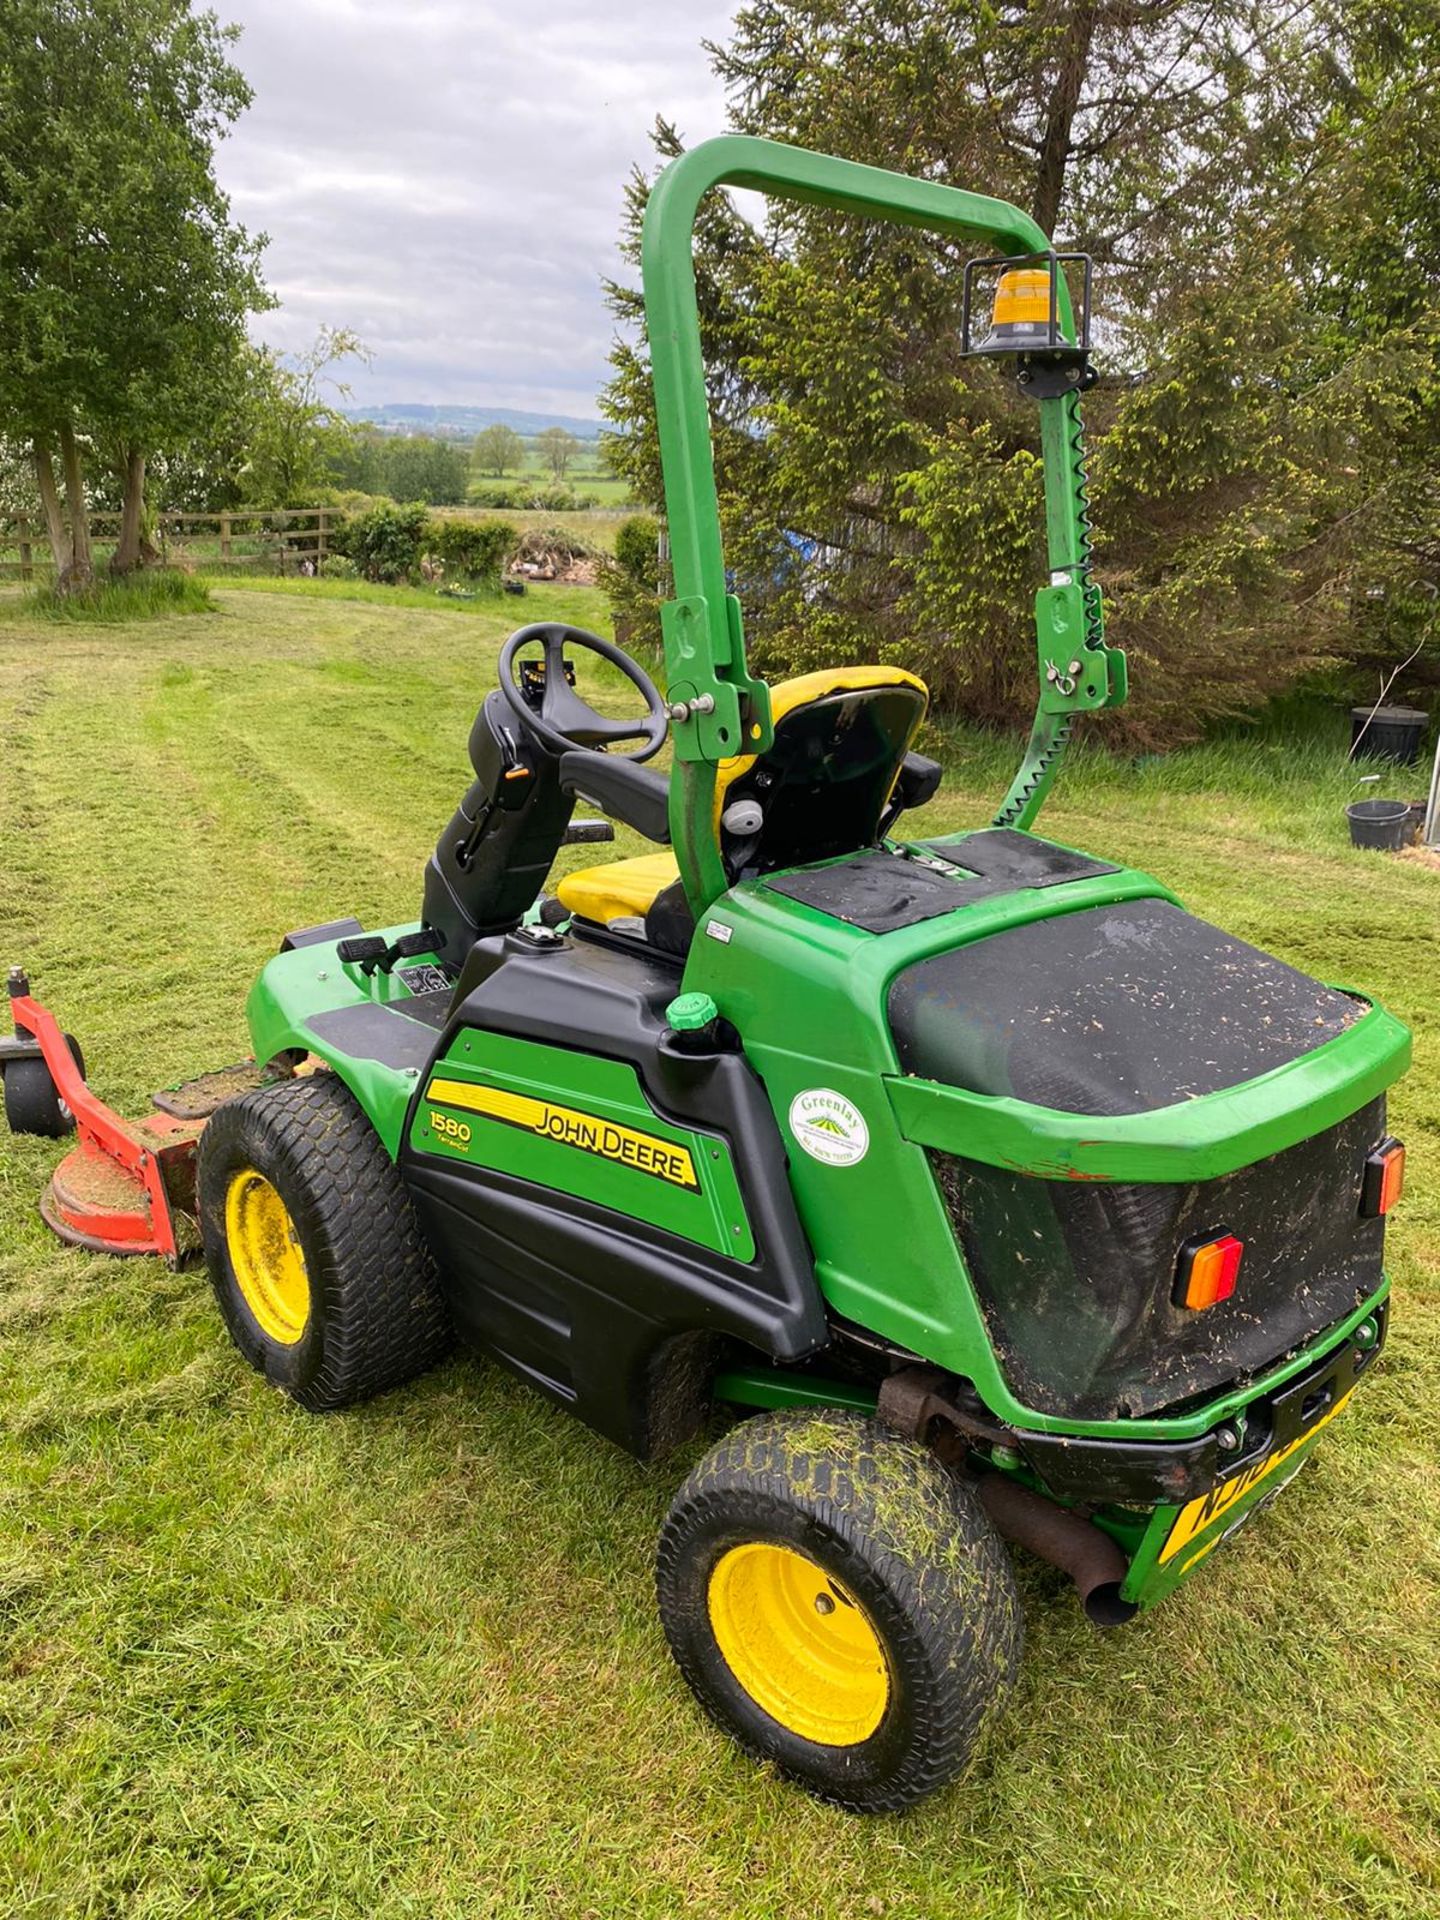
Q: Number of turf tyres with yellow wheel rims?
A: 2